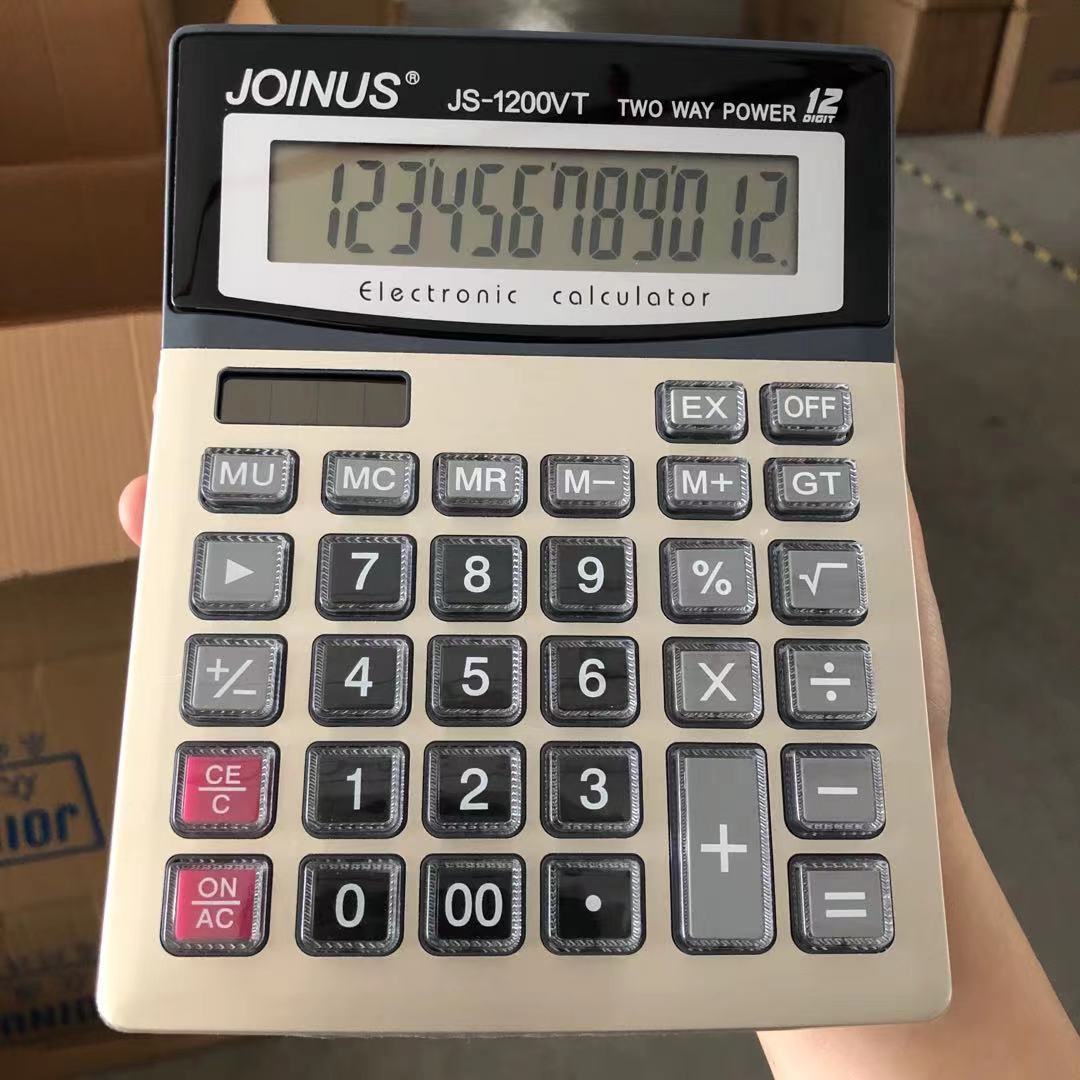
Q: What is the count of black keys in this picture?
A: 12